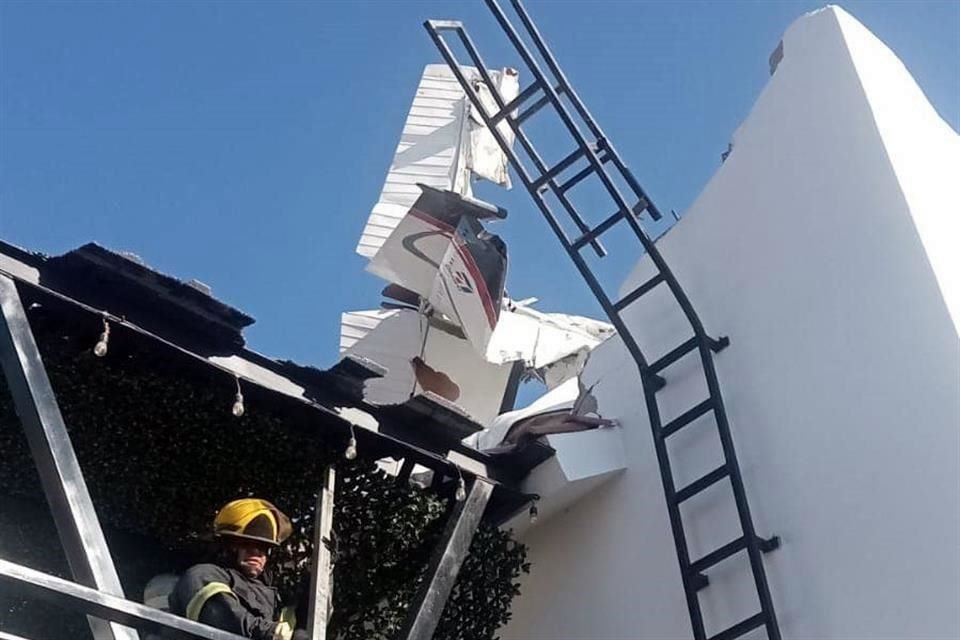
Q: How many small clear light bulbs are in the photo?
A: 5